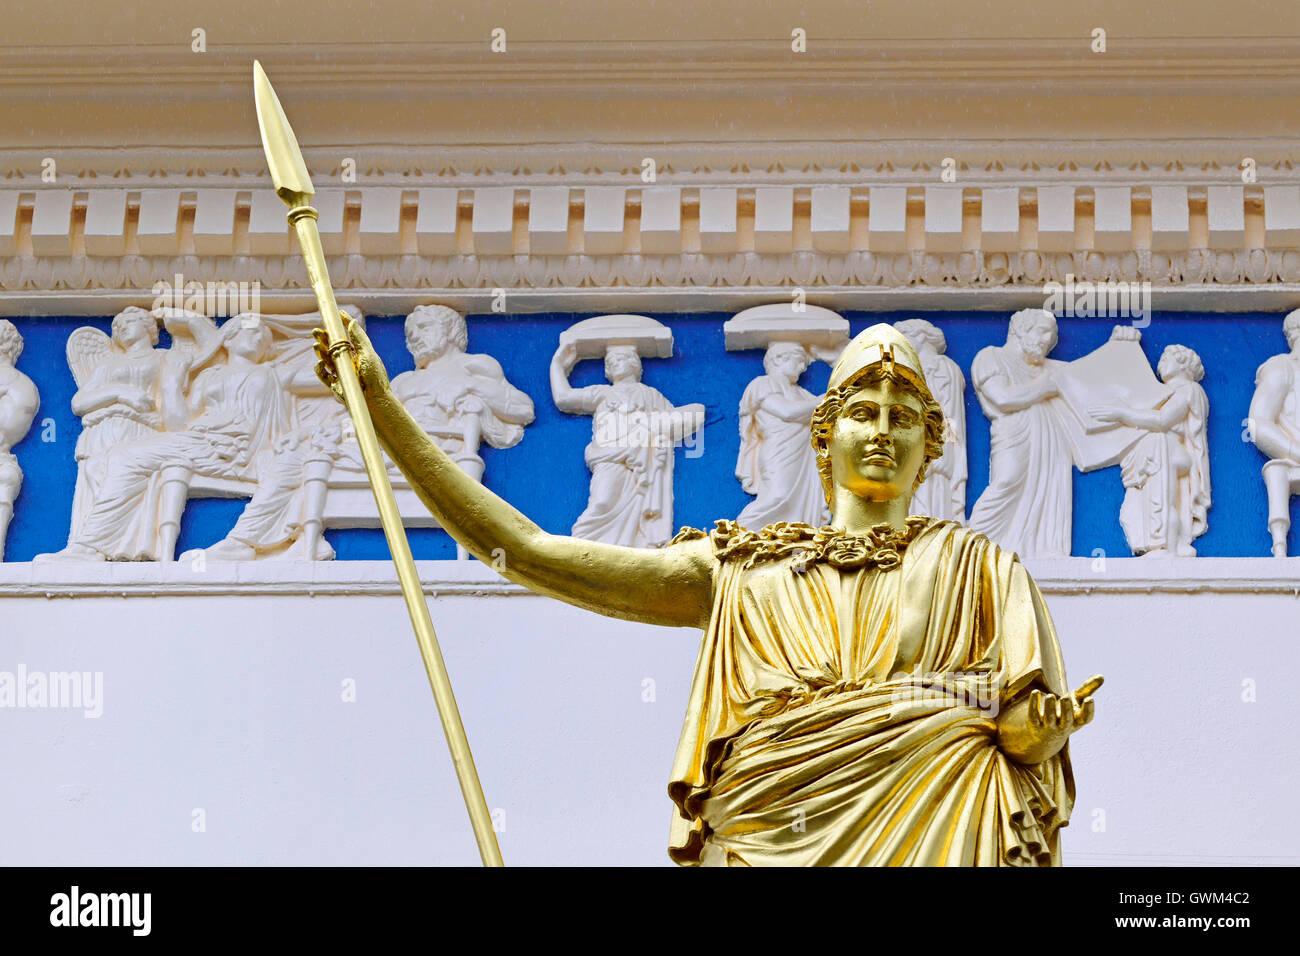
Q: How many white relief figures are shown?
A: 10